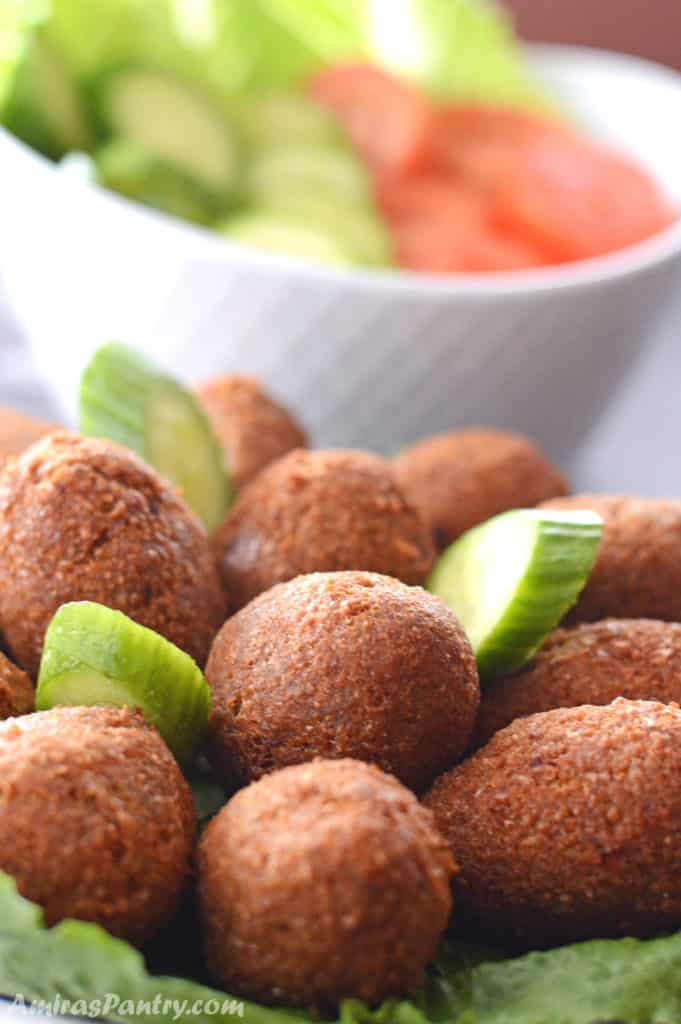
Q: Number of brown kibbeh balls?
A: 12